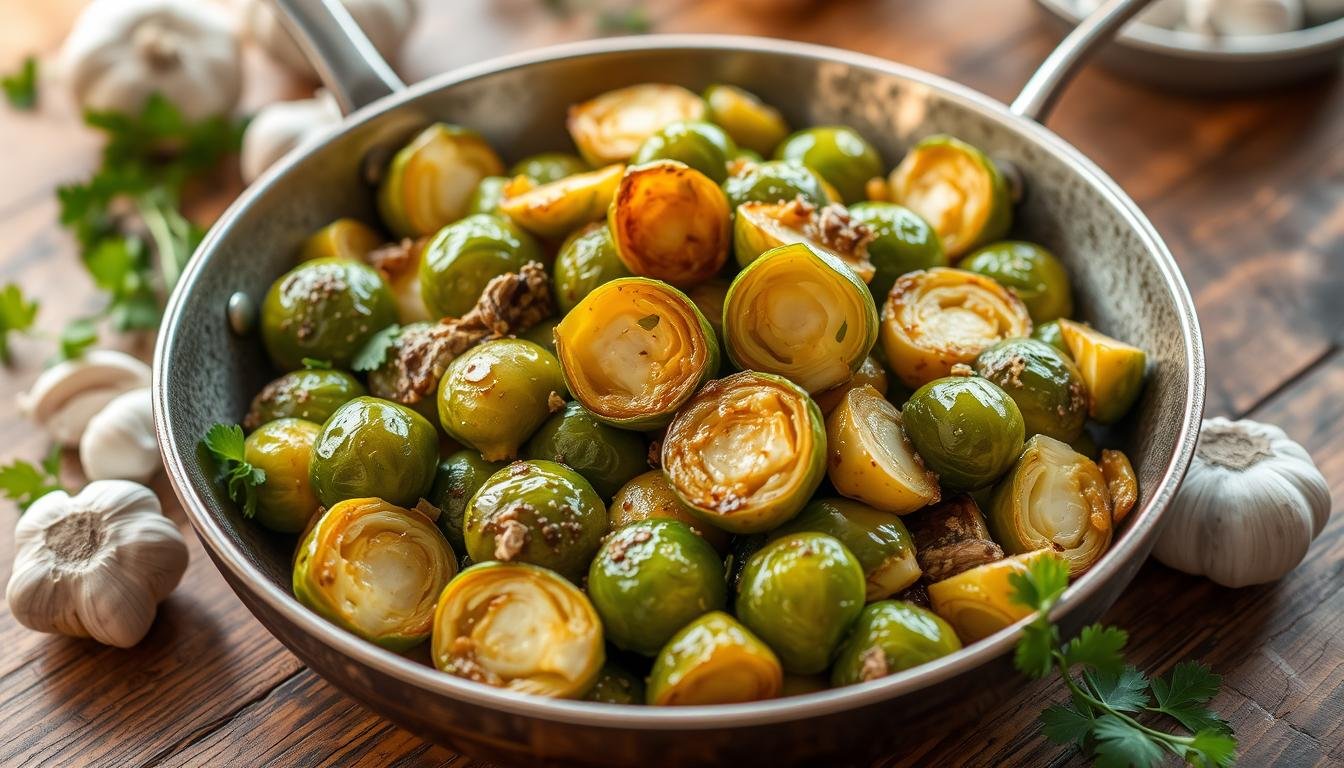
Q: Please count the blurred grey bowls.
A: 1